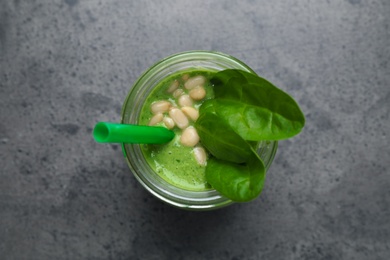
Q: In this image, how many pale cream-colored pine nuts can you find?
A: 13